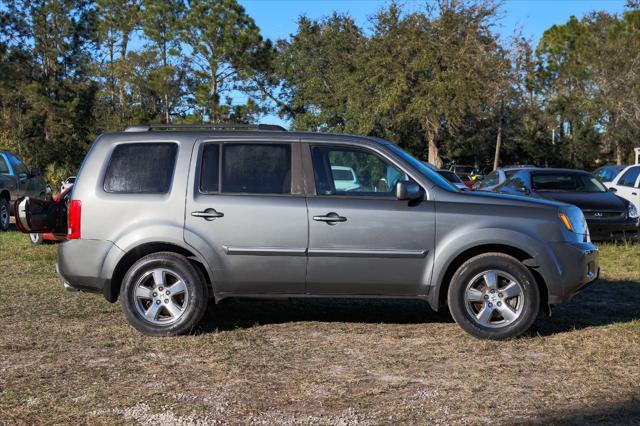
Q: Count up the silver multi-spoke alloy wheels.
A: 2